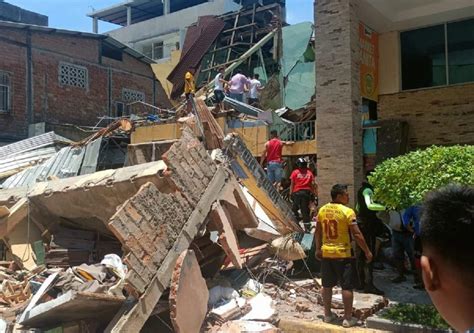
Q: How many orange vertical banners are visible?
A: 1